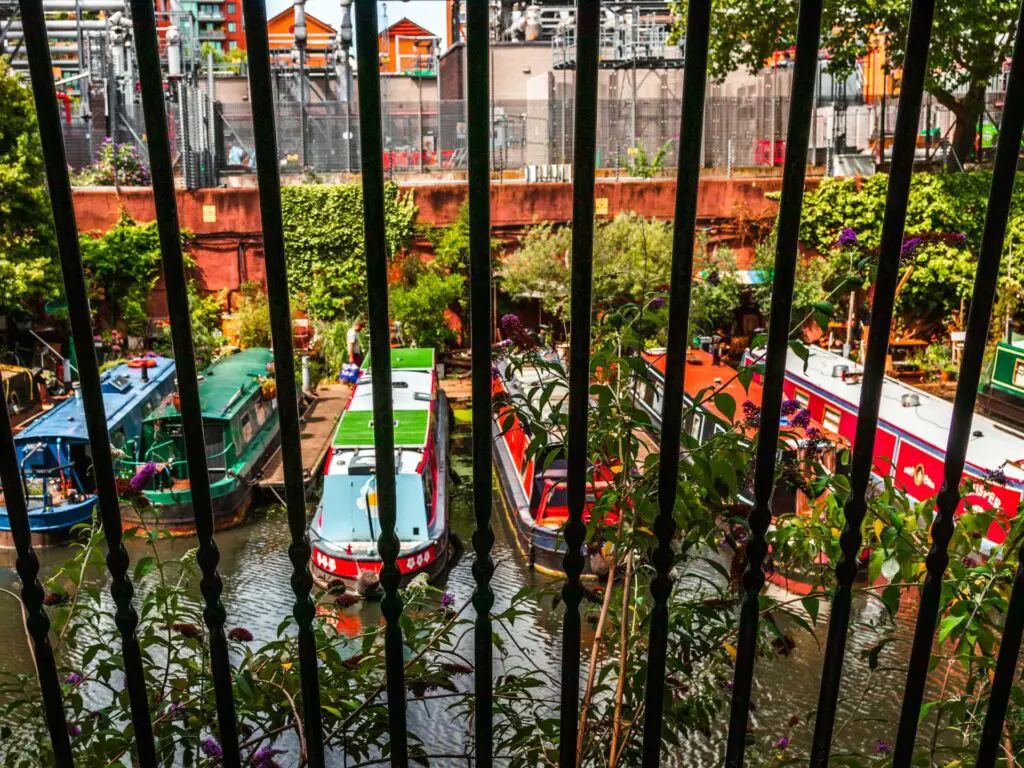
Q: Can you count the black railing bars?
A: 12